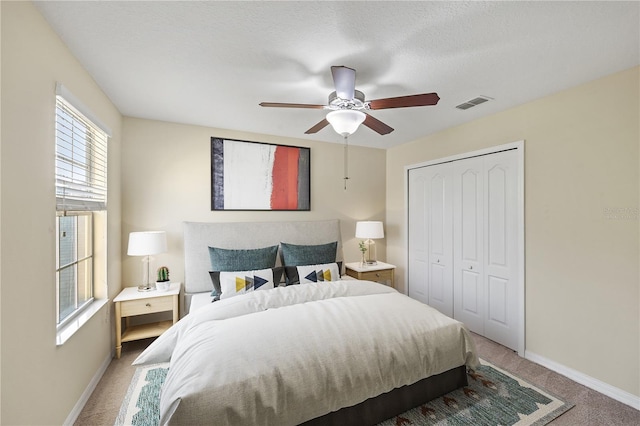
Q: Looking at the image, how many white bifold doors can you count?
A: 2